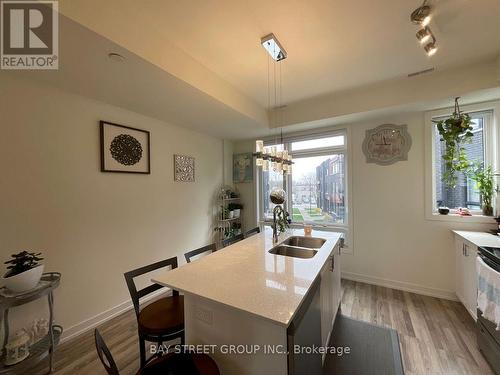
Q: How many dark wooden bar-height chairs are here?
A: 5